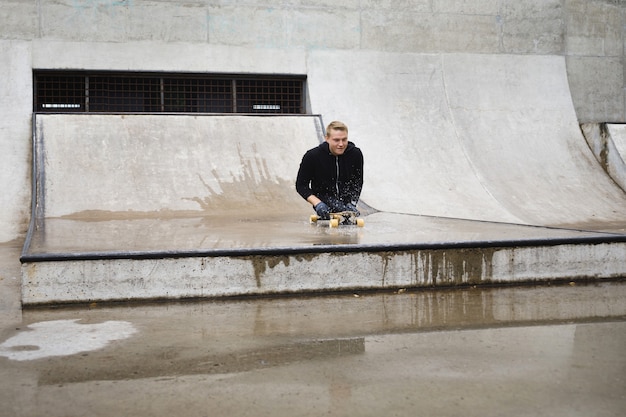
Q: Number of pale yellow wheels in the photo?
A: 4